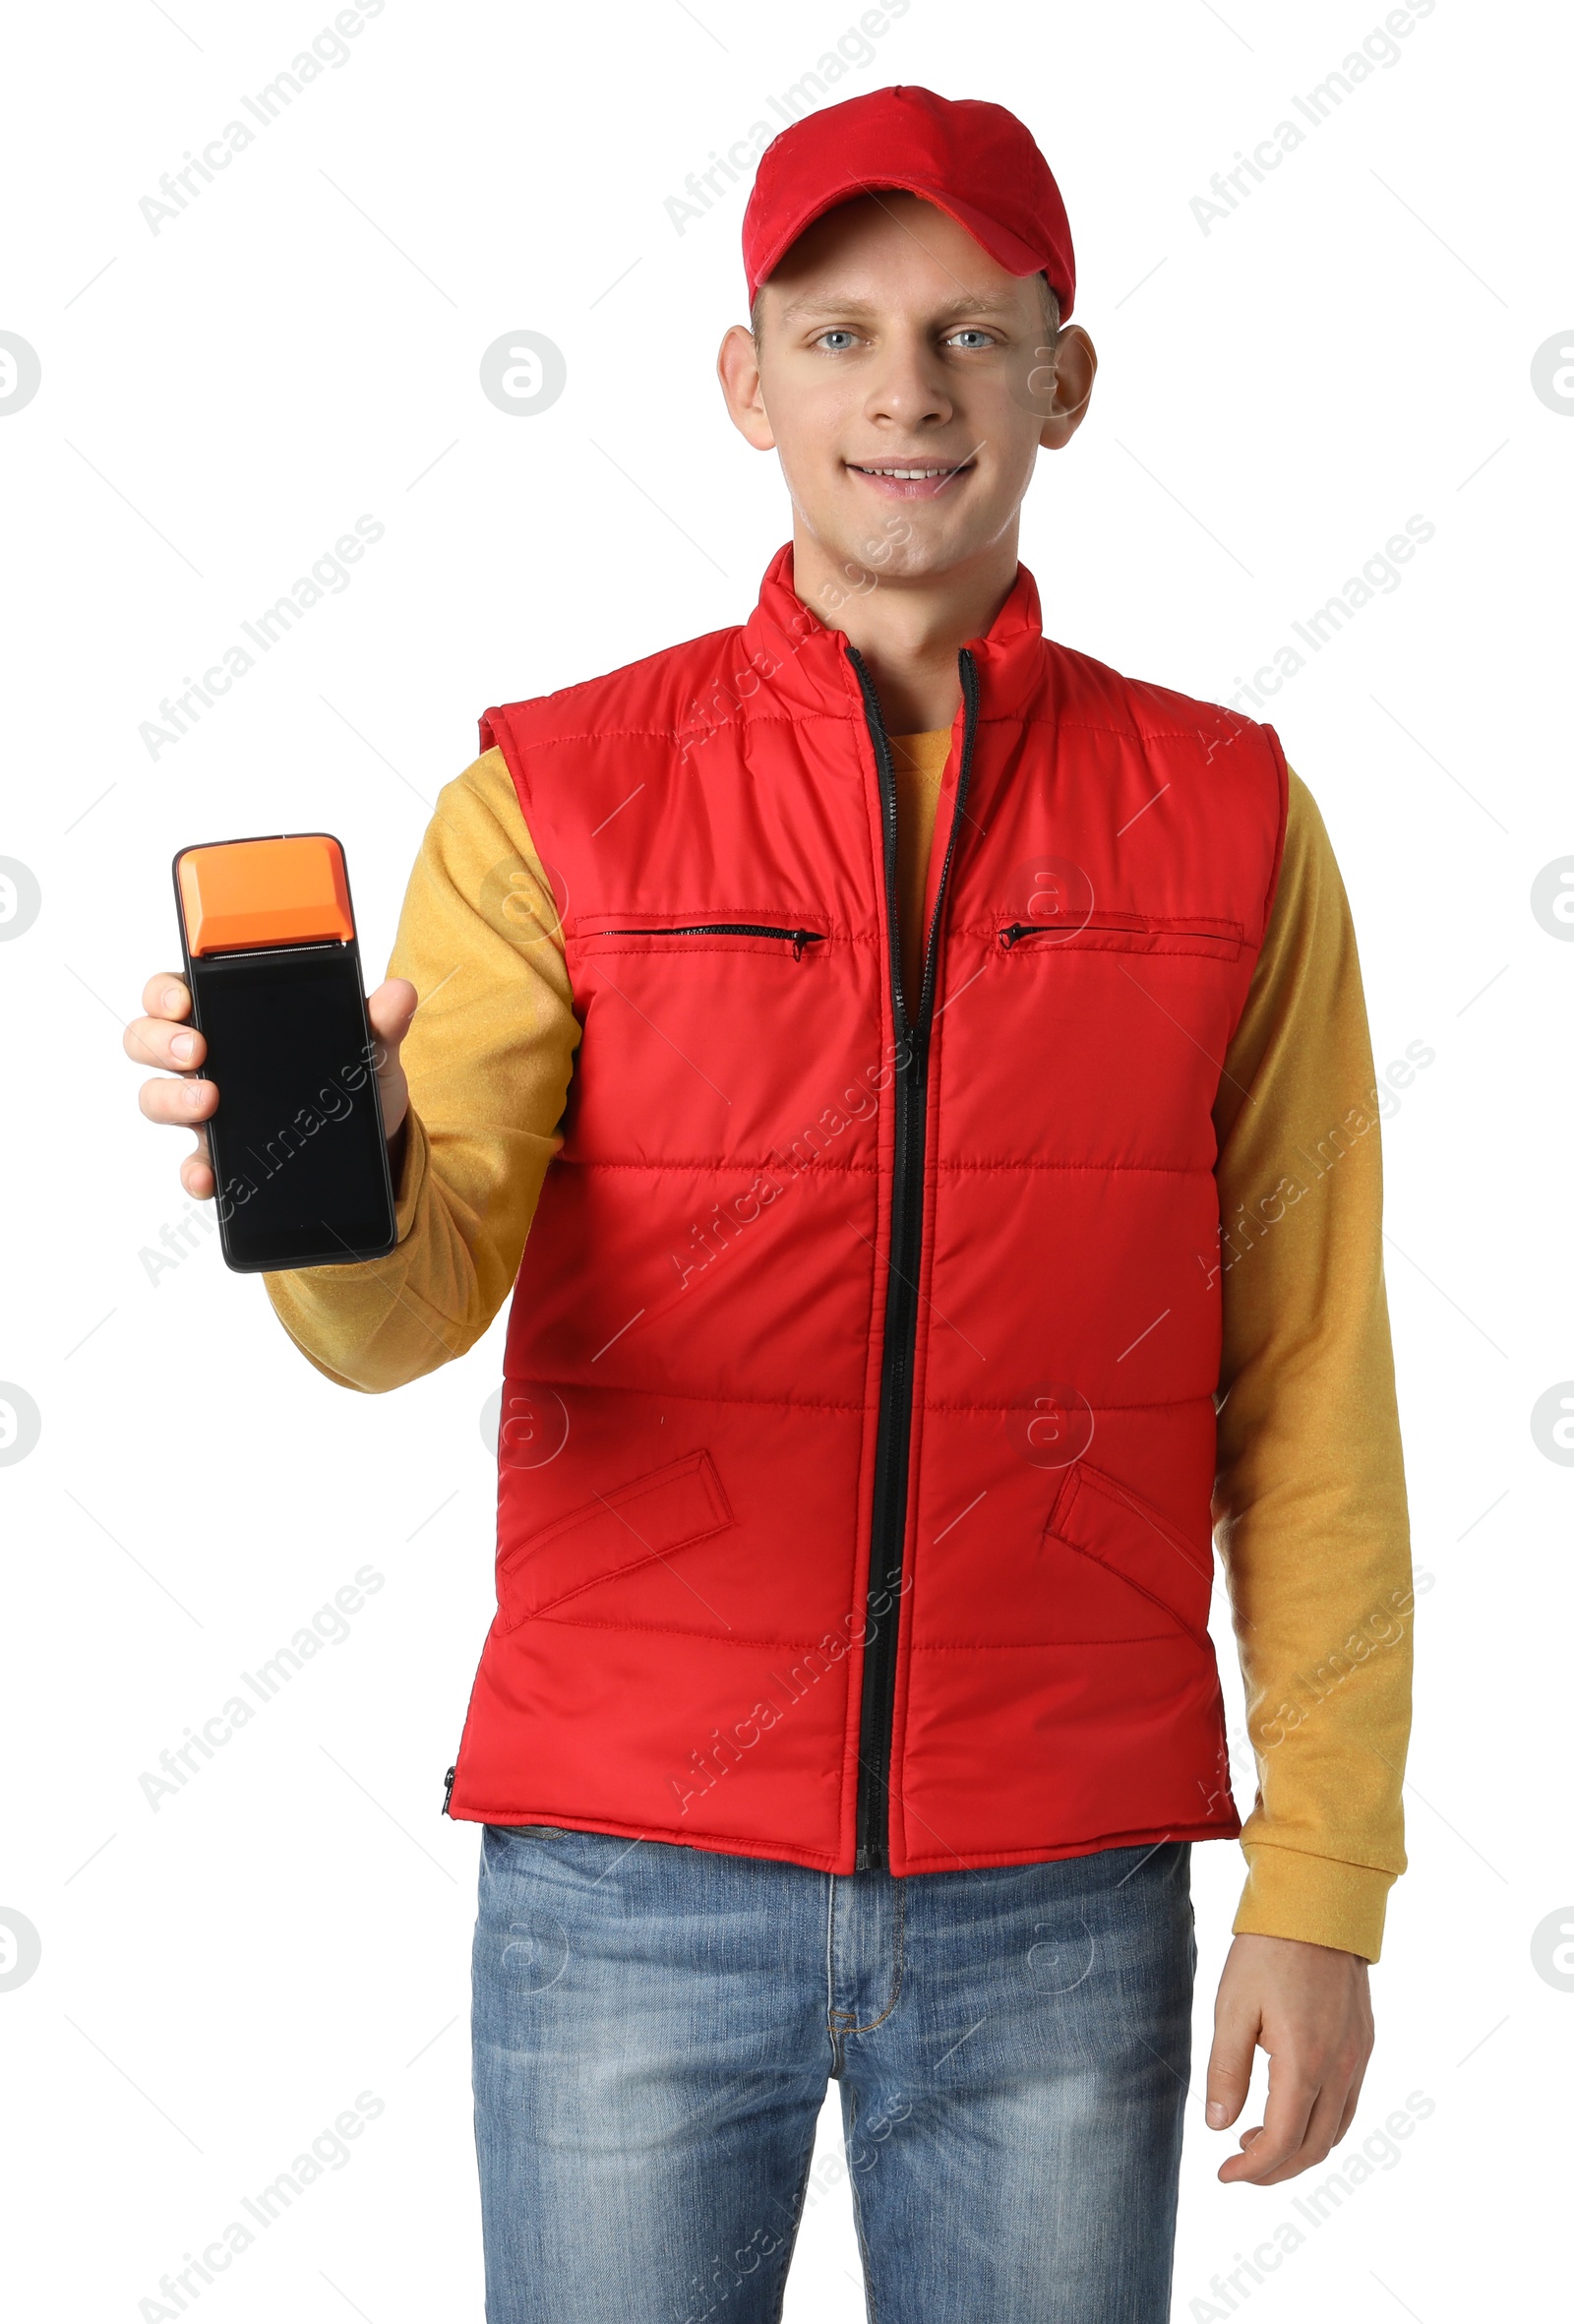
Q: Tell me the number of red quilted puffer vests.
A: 1